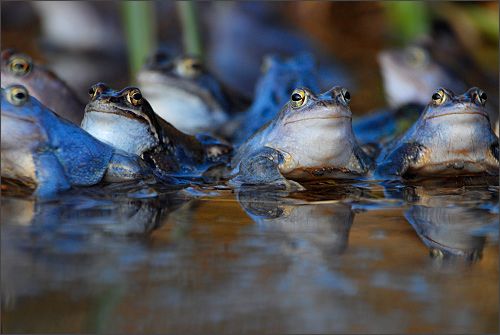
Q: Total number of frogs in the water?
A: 8